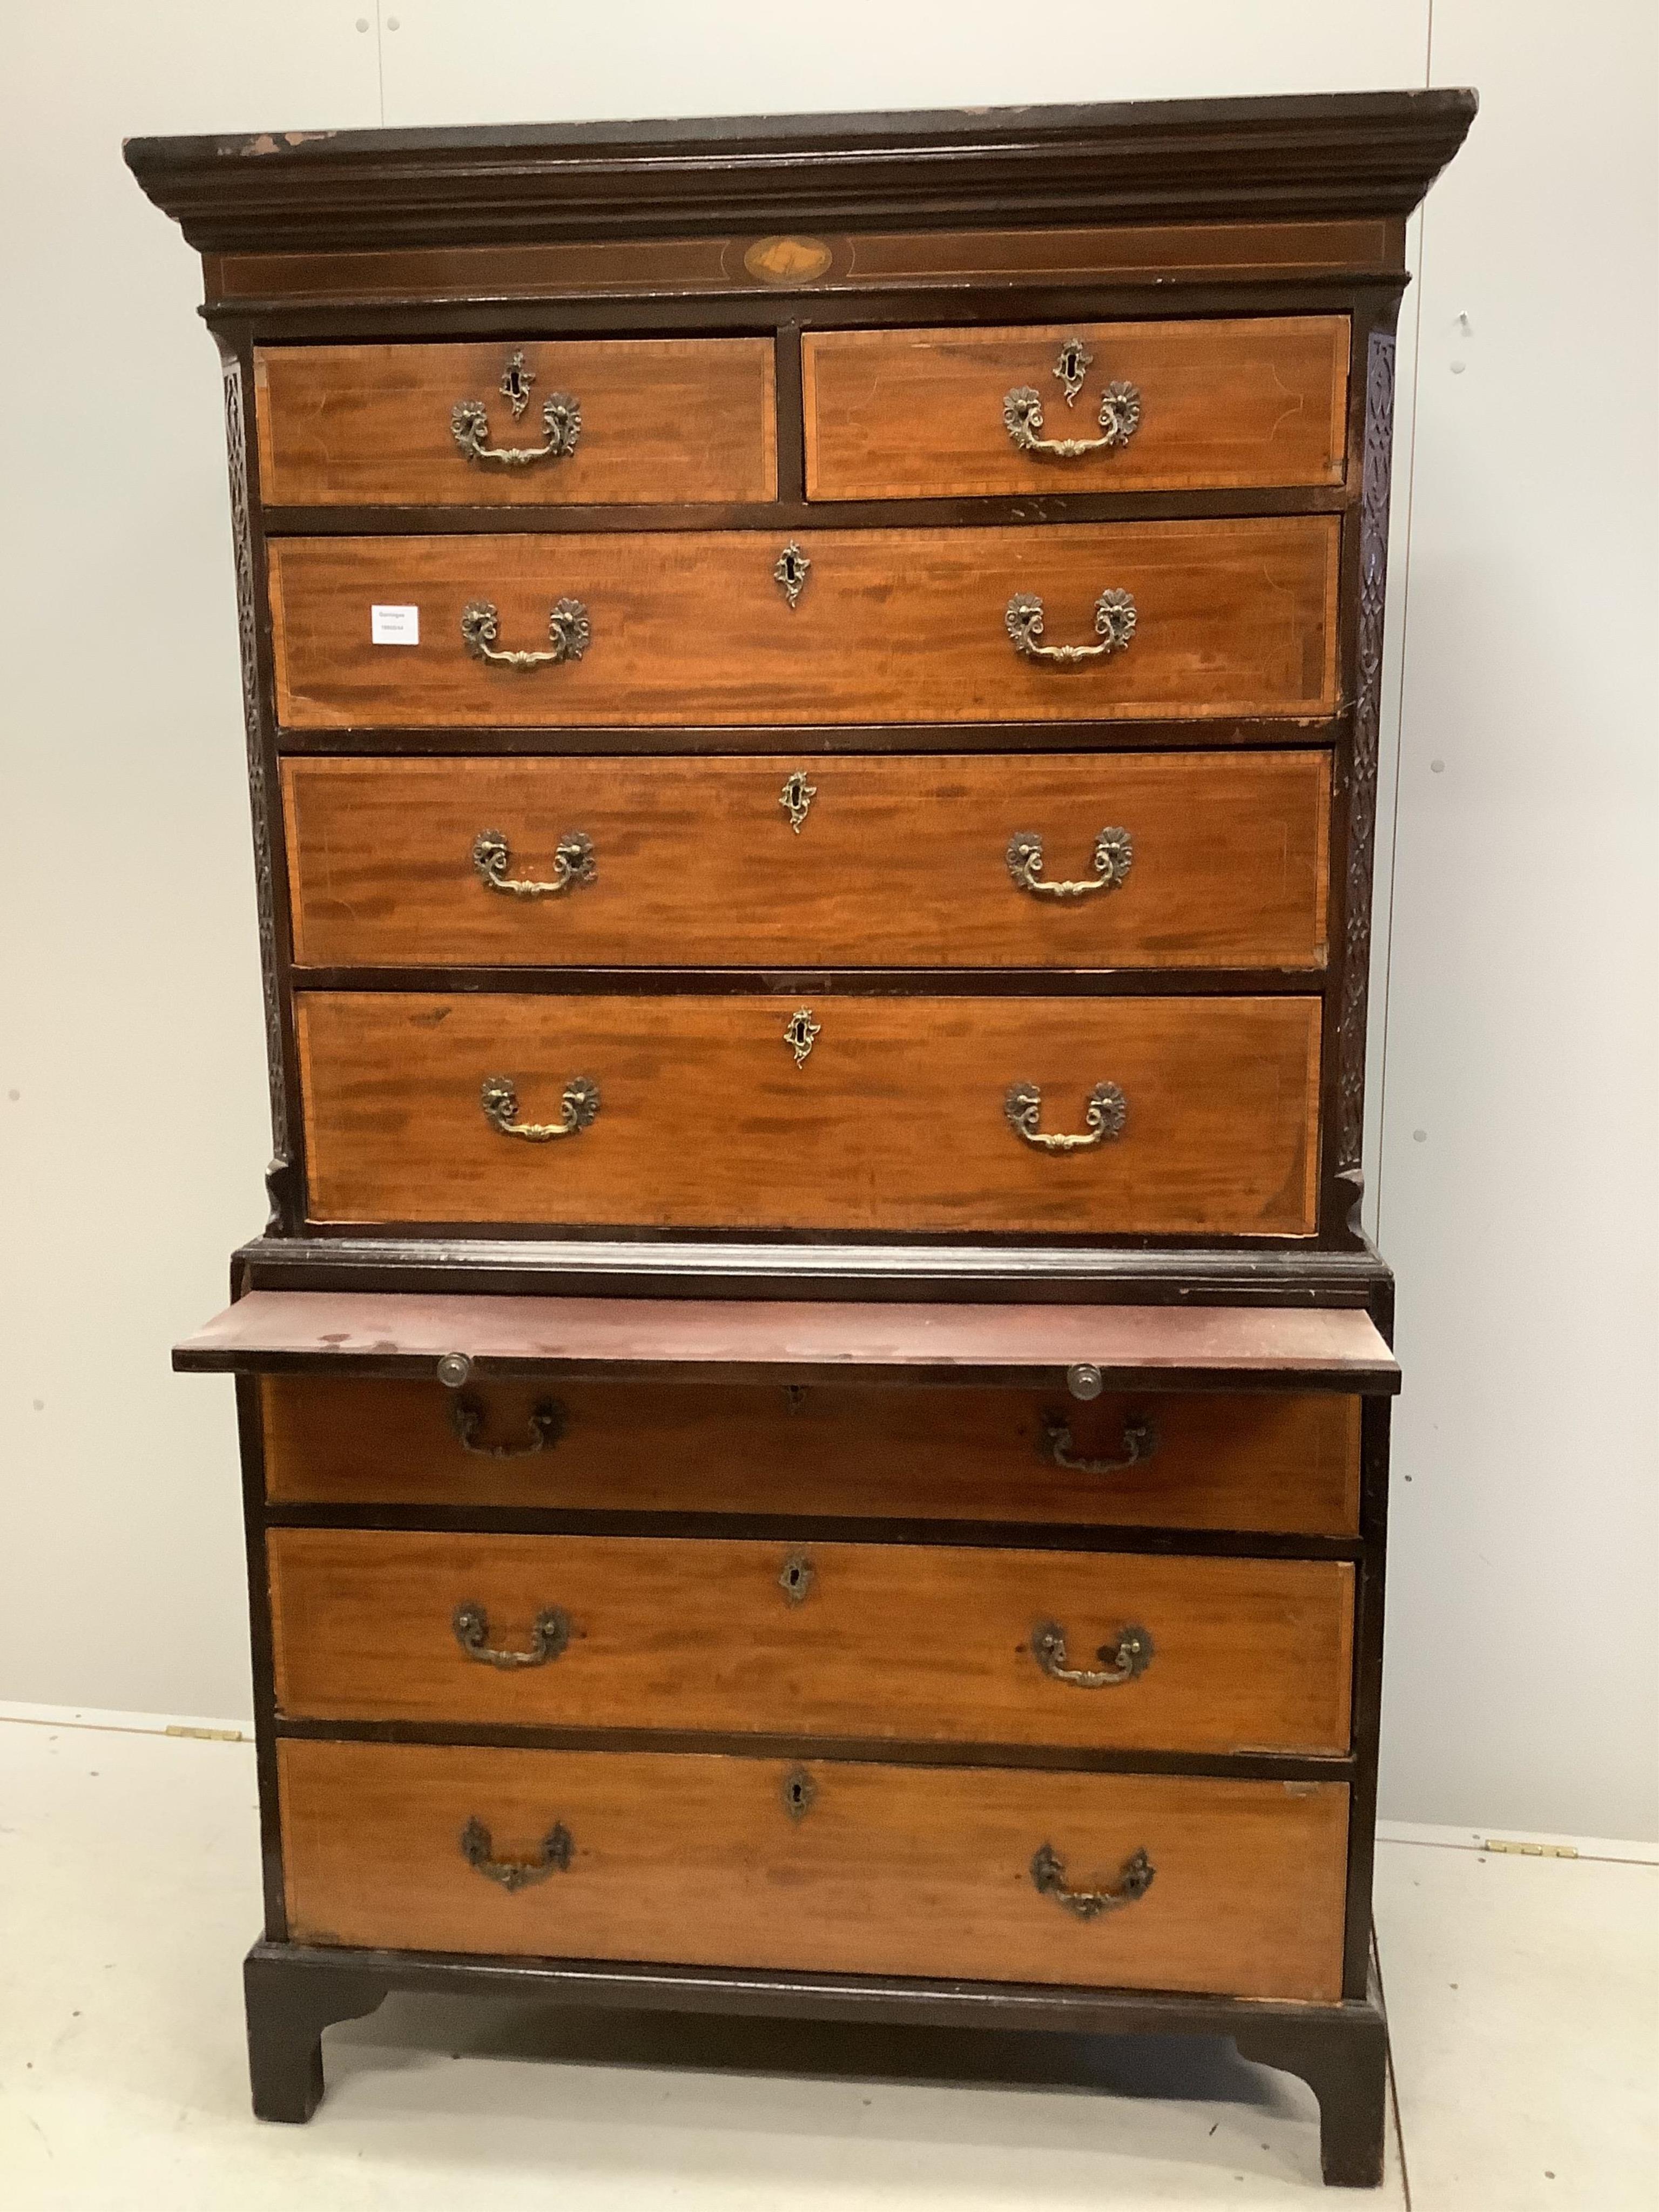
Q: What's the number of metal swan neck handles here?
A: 14